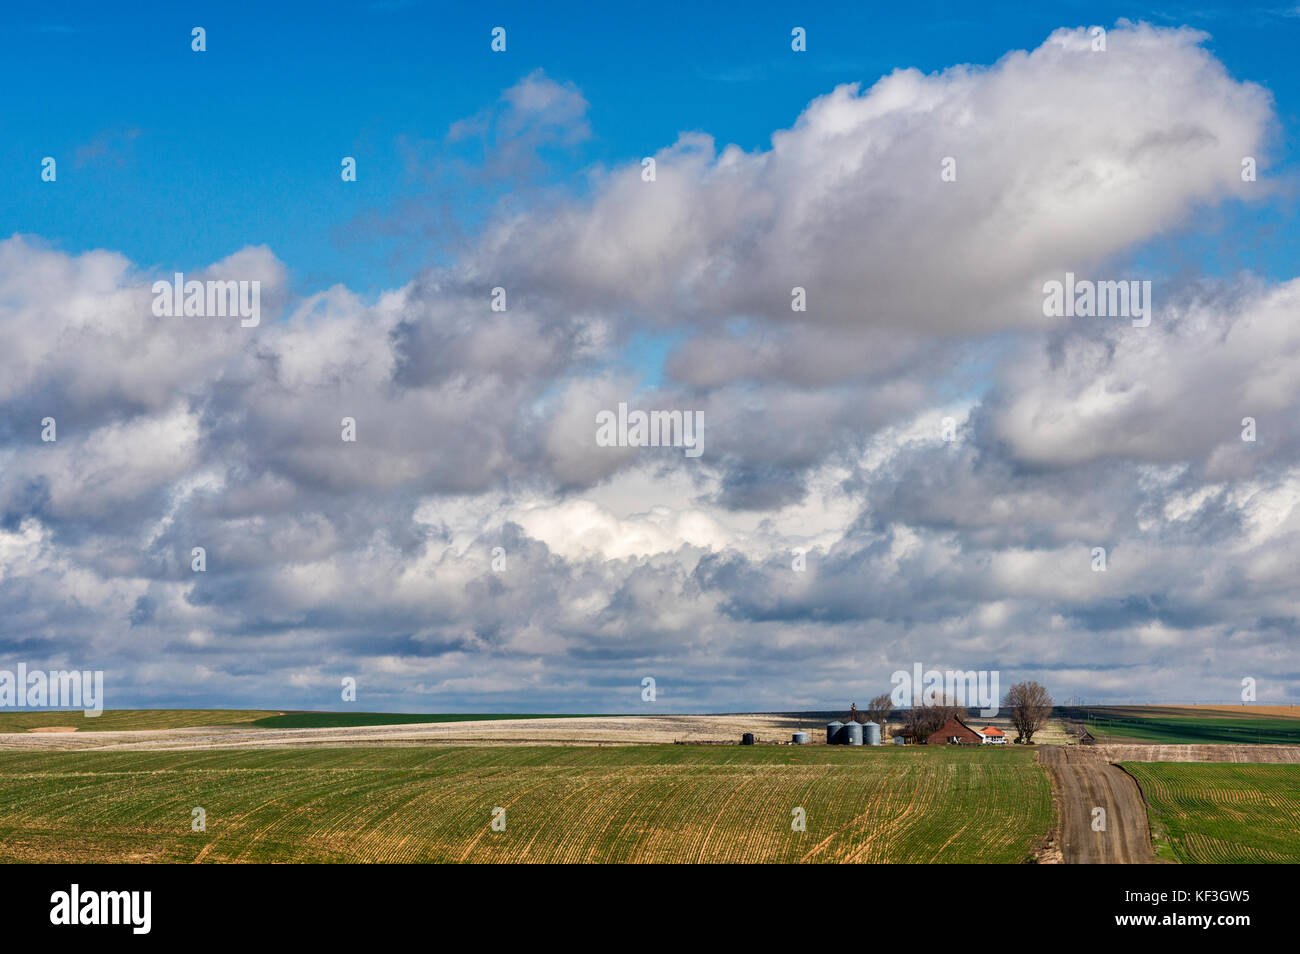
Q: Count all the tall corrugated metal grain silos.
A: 3